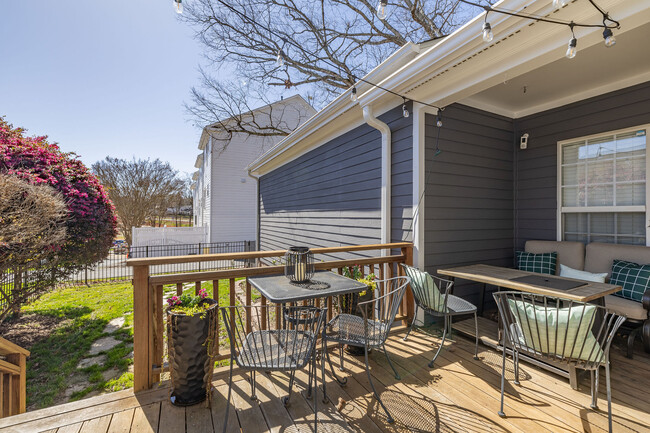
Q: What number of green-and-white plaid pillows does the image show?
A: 2